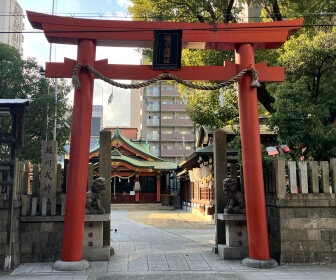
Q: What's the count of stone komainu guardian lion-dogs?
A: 2